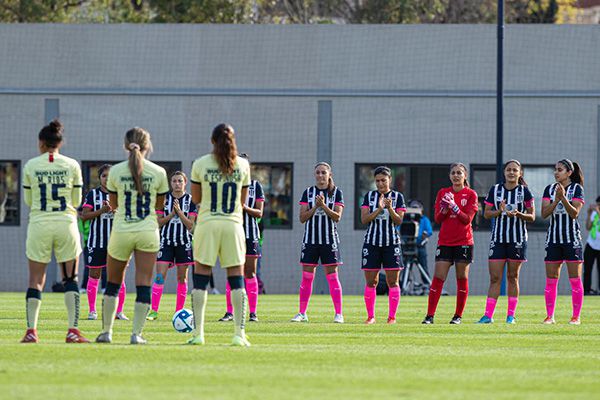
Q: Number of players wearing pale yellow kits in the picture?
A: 3